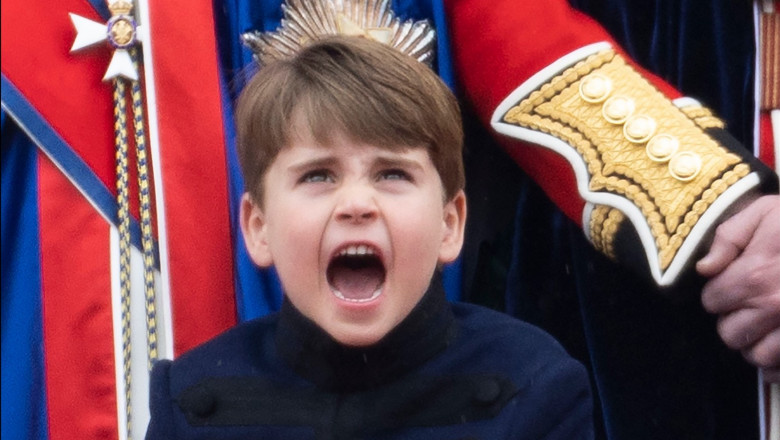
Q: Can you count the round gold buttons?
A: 5